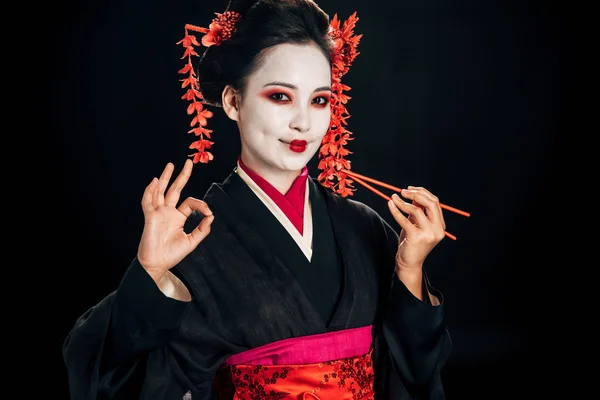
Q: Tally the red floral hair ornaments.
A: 2